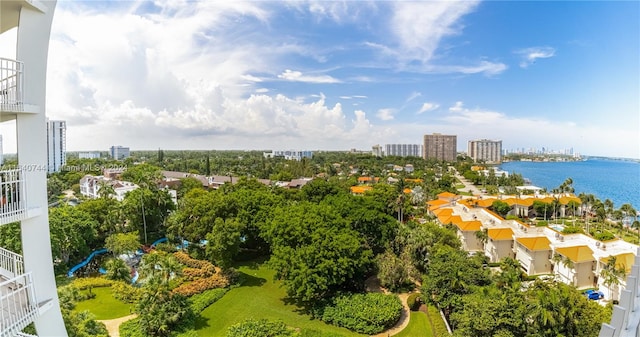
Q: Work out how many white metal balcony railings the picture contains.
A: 3